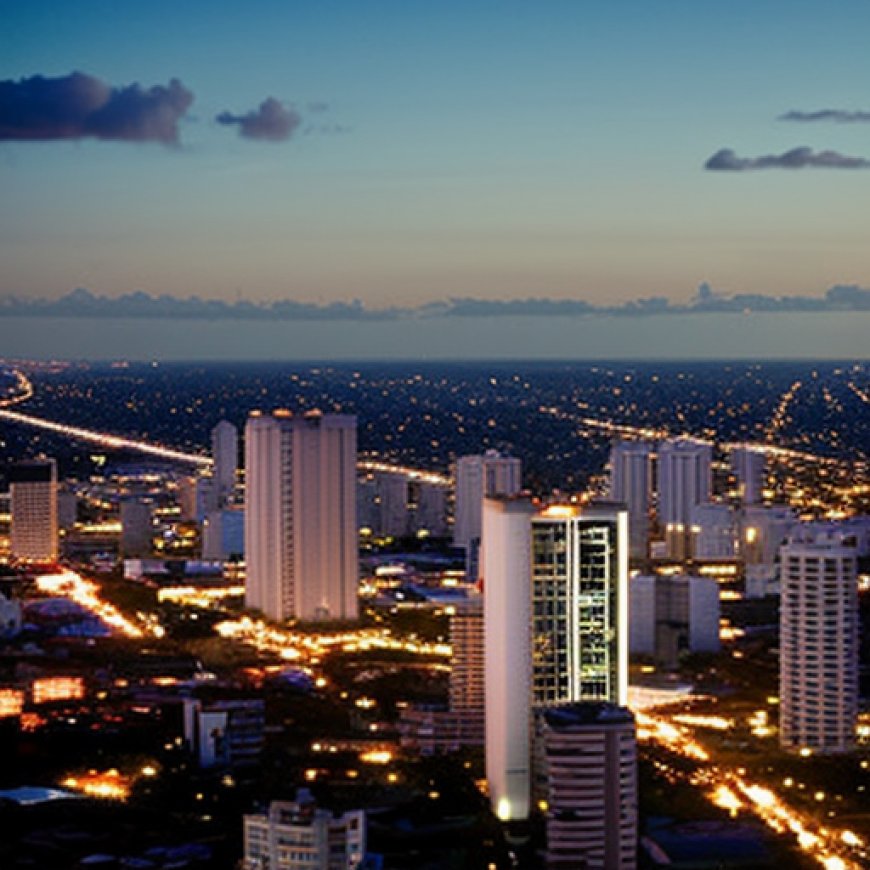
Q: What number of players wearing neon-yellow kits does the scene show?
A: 0